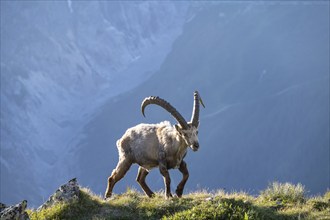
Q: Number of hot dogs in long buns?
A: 0